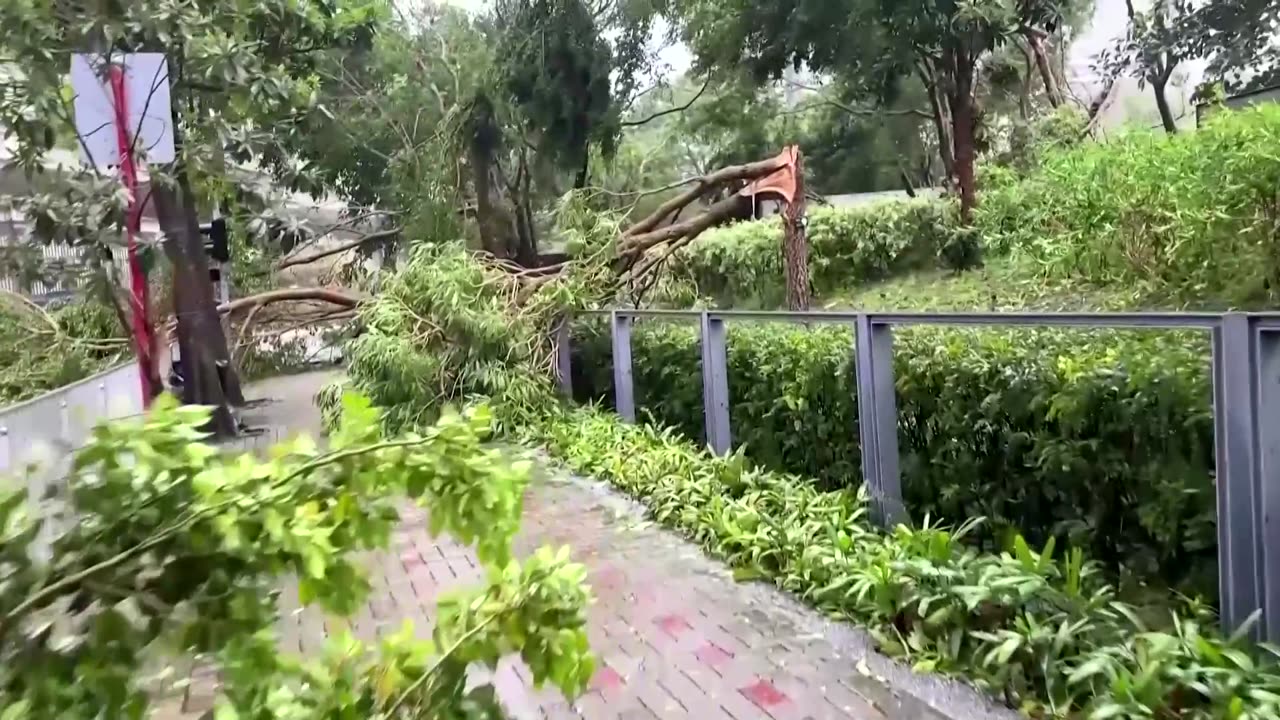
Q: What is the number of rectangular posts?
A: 5